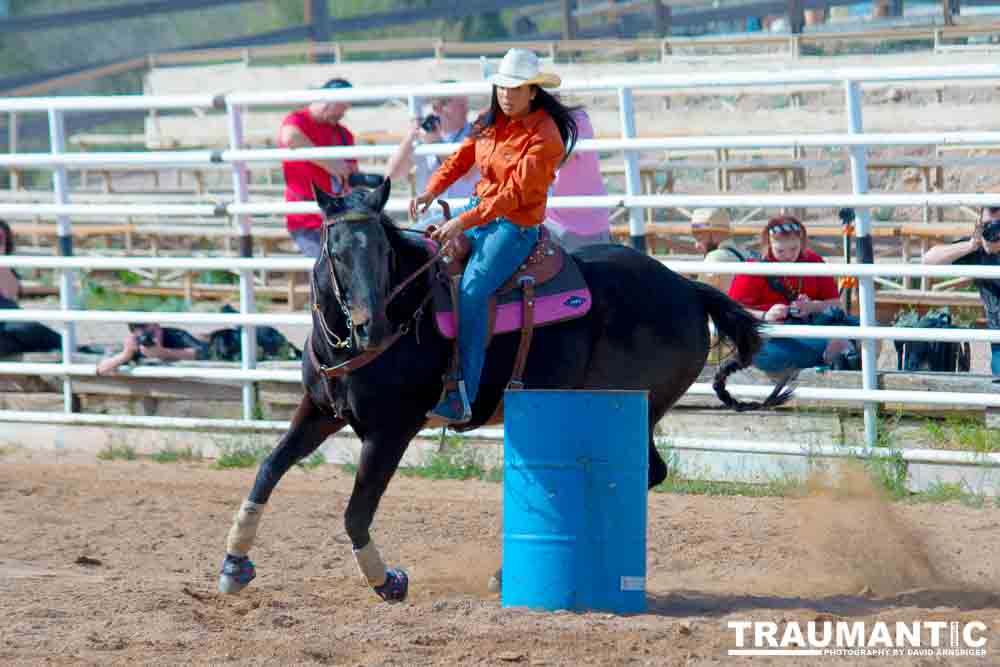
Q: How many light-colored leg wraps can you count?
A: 2